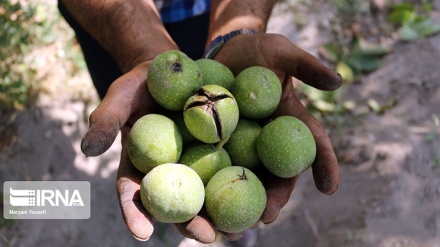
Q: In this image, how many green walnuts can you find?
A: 11